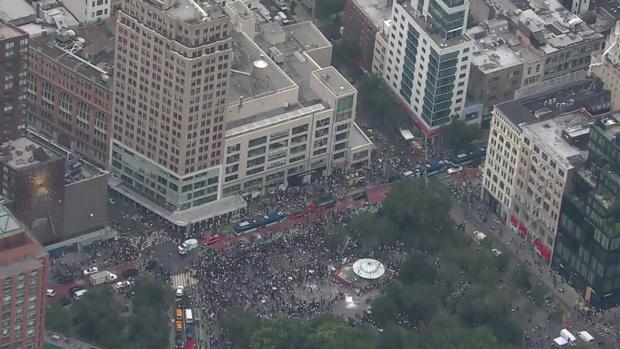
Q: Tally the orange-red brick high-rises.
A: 1